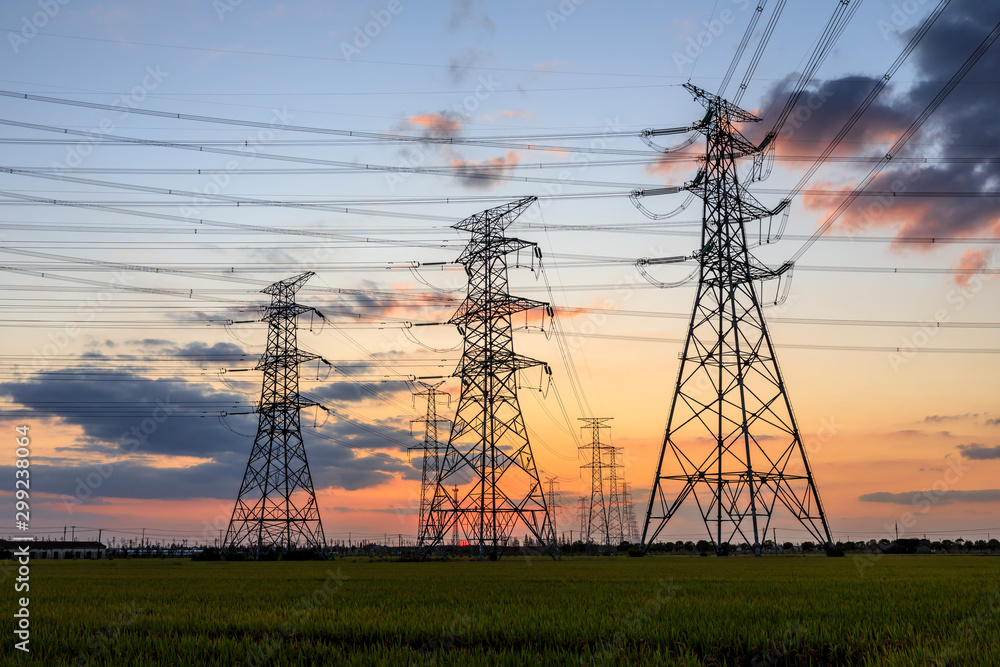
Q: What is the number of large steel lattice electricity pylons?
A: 3